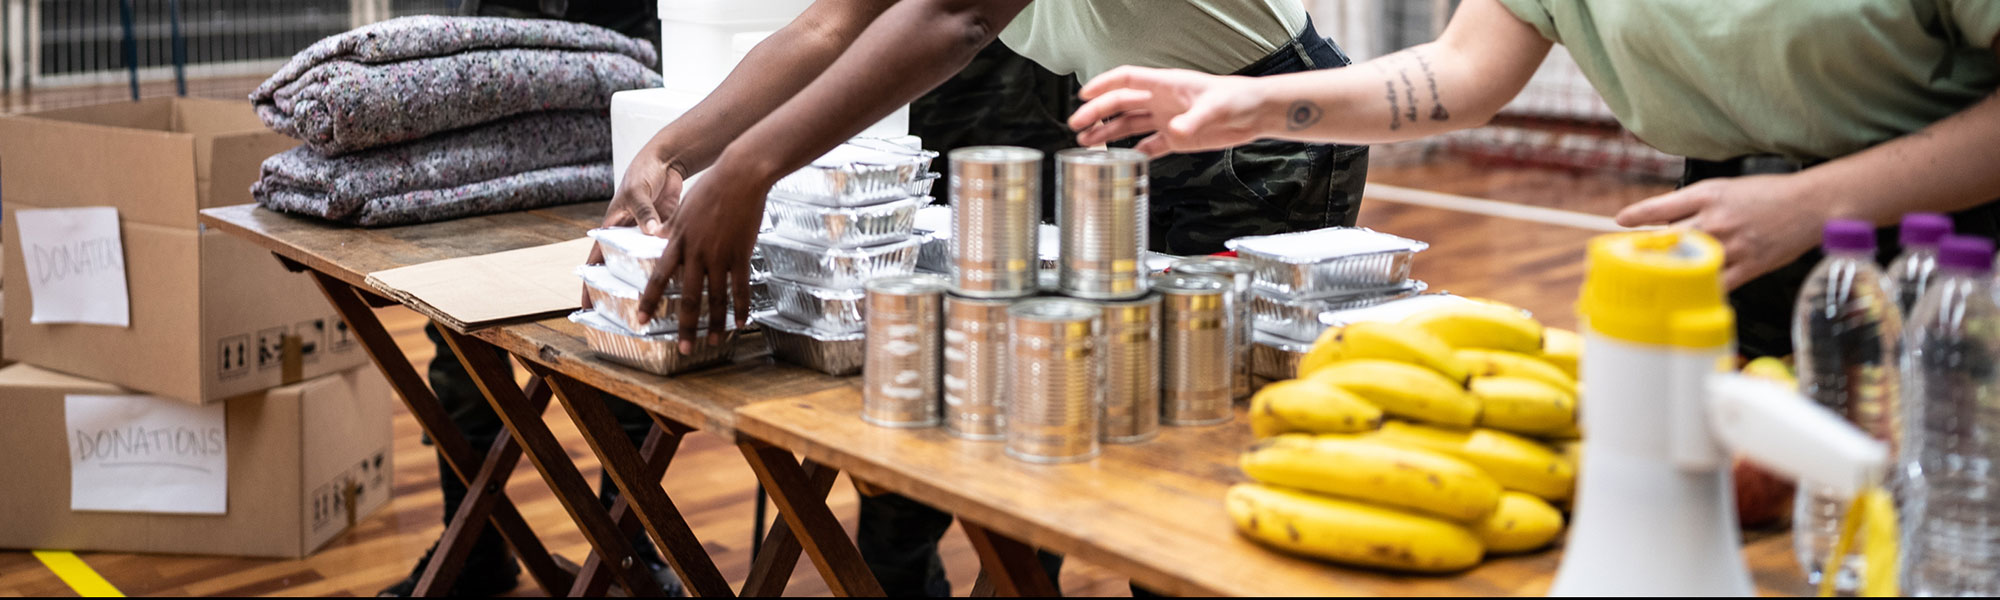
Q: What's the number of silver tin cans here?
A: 8